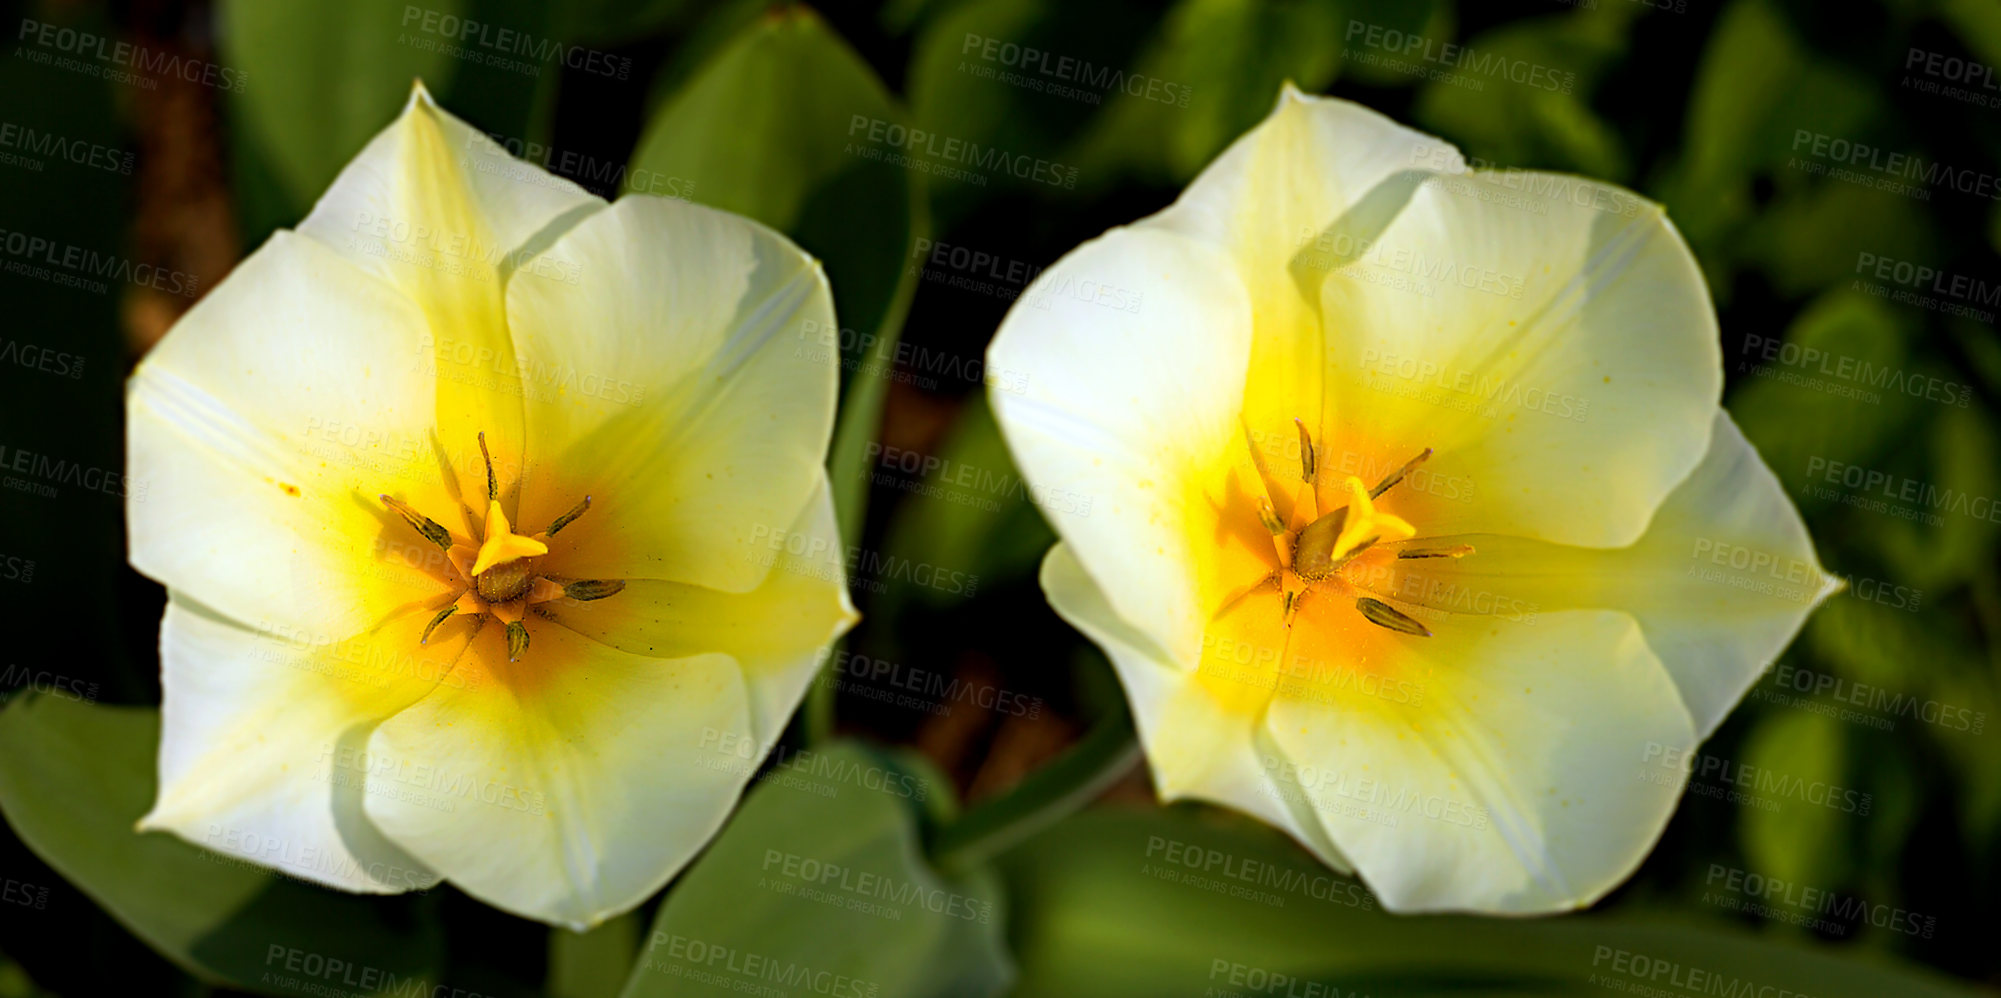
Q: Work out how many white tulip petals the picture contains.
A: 12